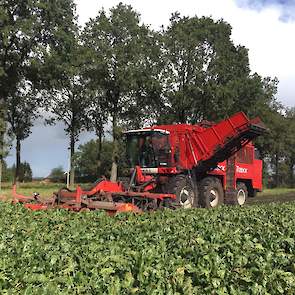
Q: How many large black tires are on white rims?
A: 3